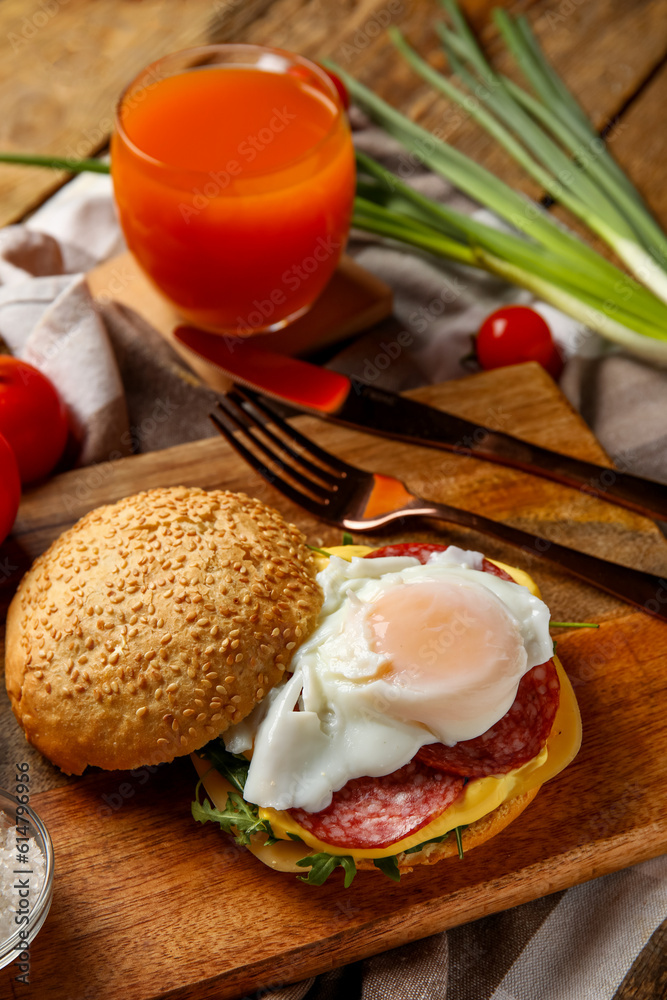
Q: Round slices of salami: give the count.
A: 3